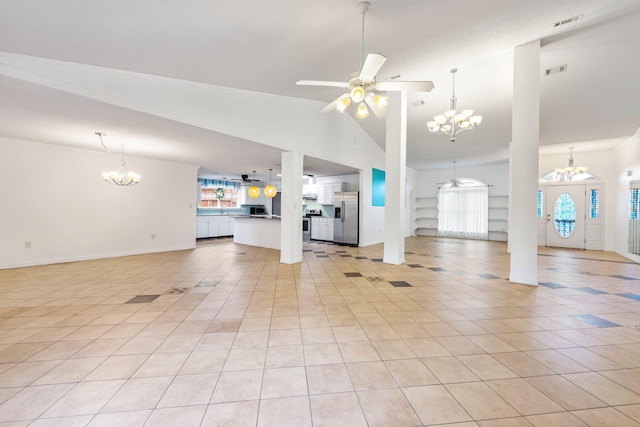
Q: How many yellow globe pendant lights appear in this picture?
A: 2